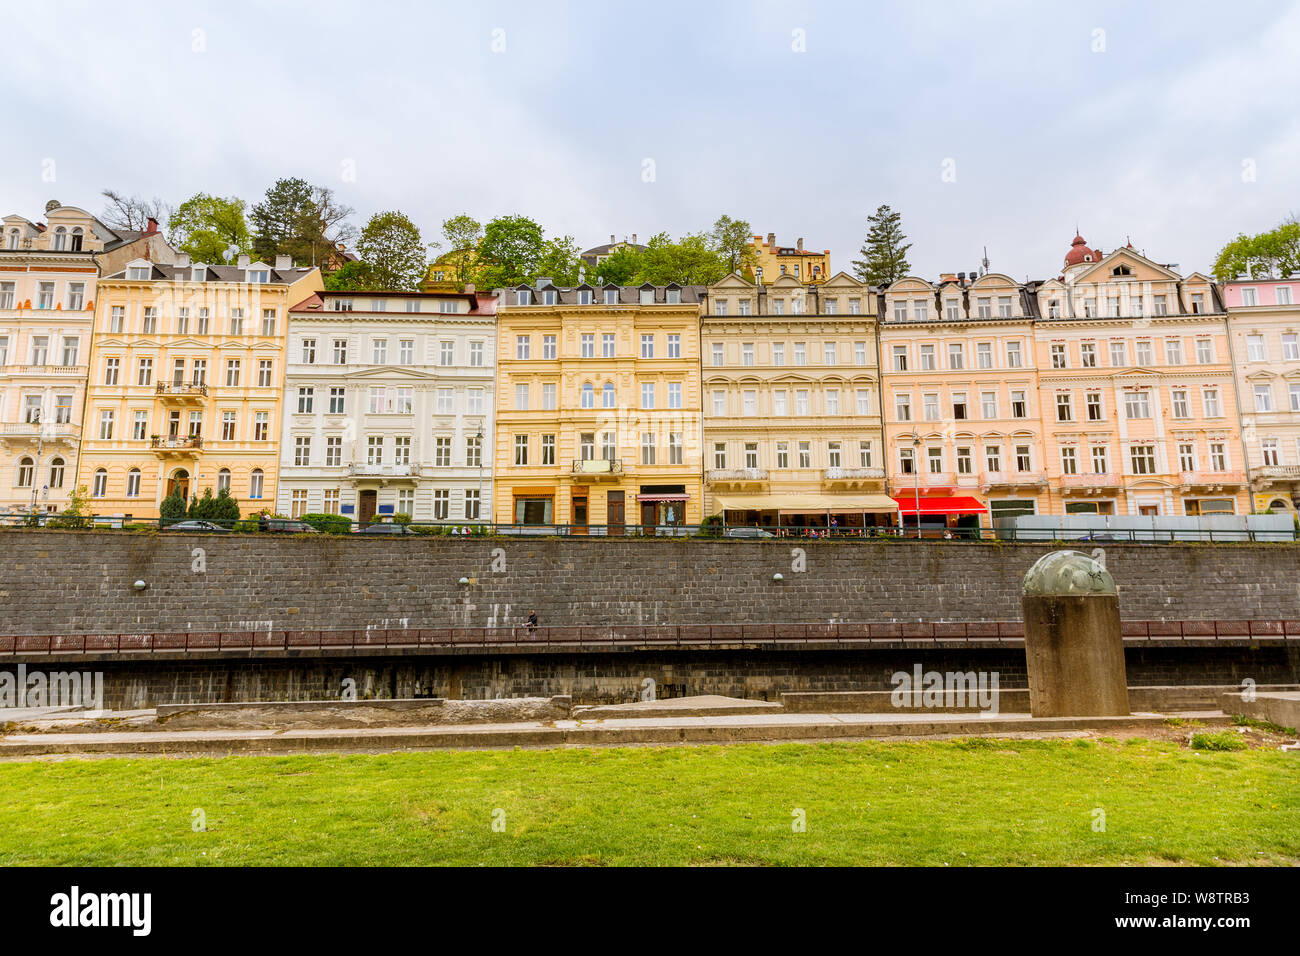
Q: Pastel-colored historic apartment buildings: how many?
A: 8